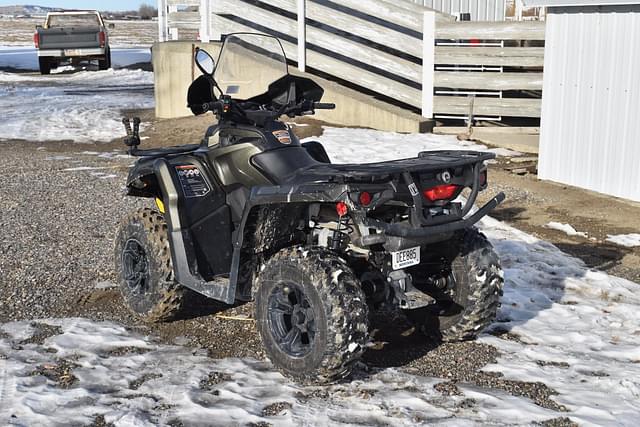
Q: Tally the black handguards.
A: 2